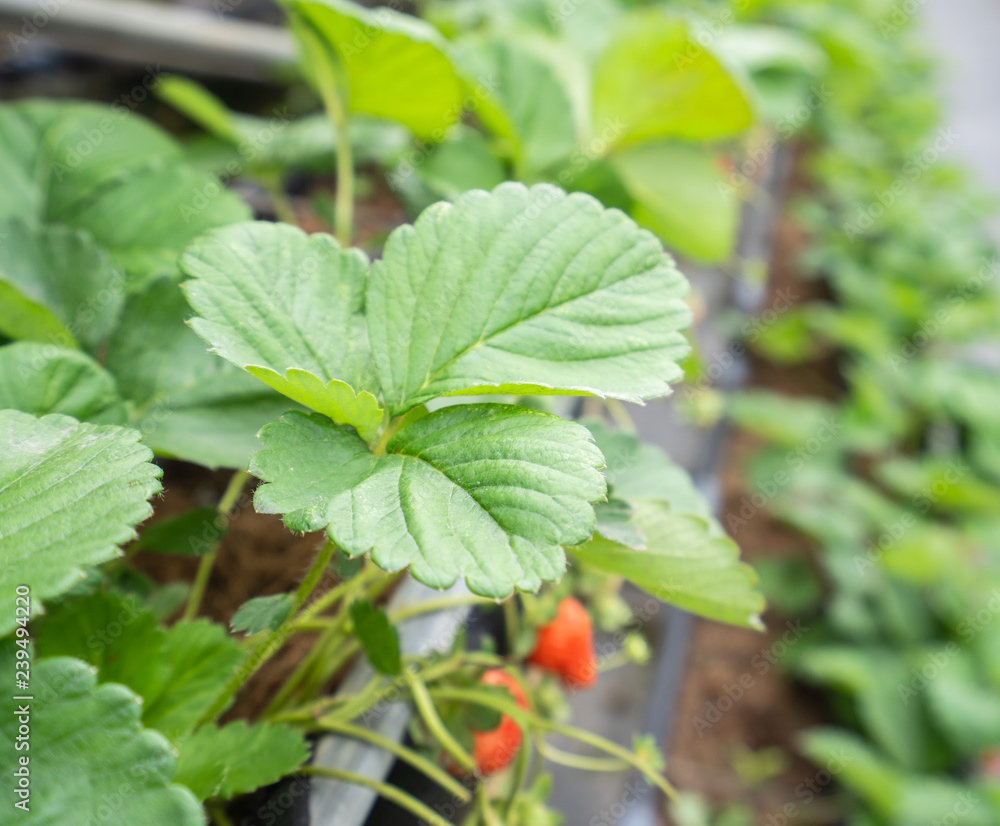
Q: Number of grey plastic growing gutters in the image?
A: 2